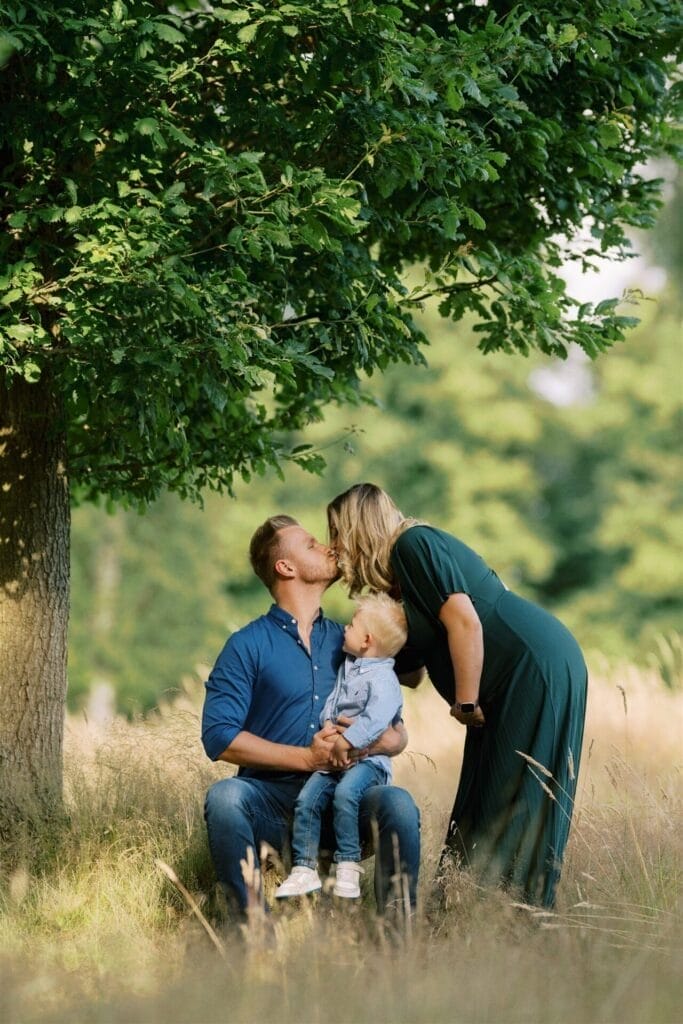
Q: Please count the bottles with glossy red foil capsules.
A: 0